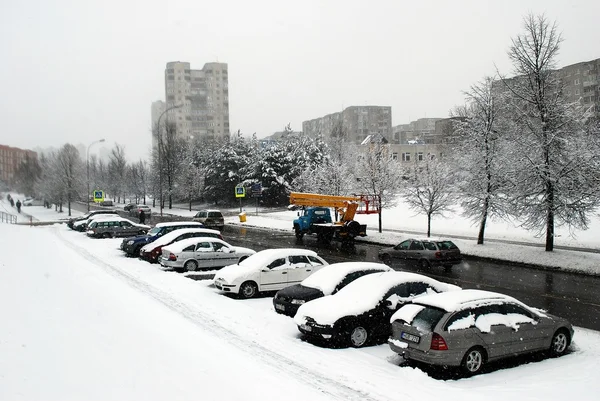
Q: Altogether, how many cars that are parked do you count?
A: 10